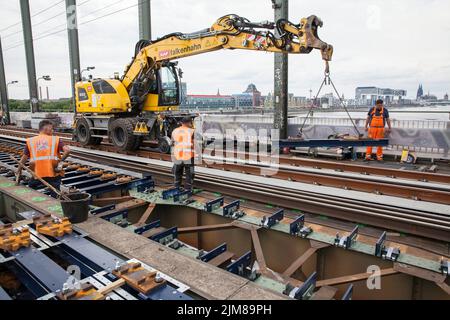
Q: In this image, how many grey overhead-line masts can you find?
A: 5